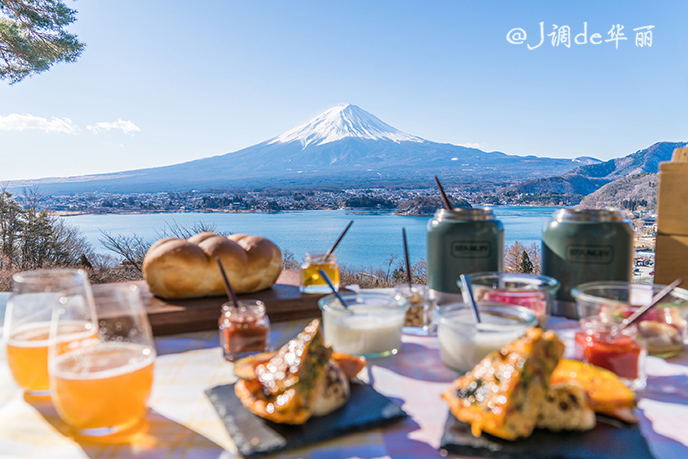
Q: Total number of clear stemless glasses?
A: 2